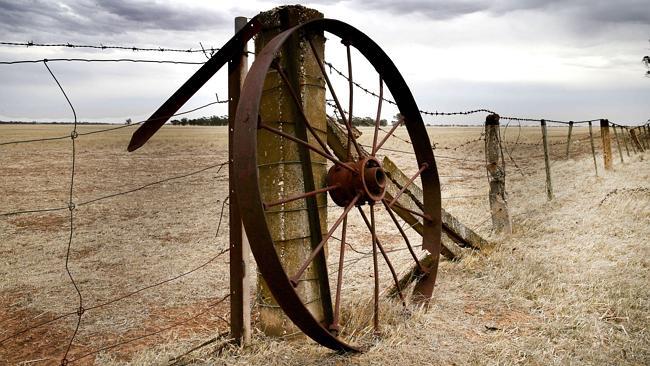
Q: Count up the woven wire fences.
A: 1